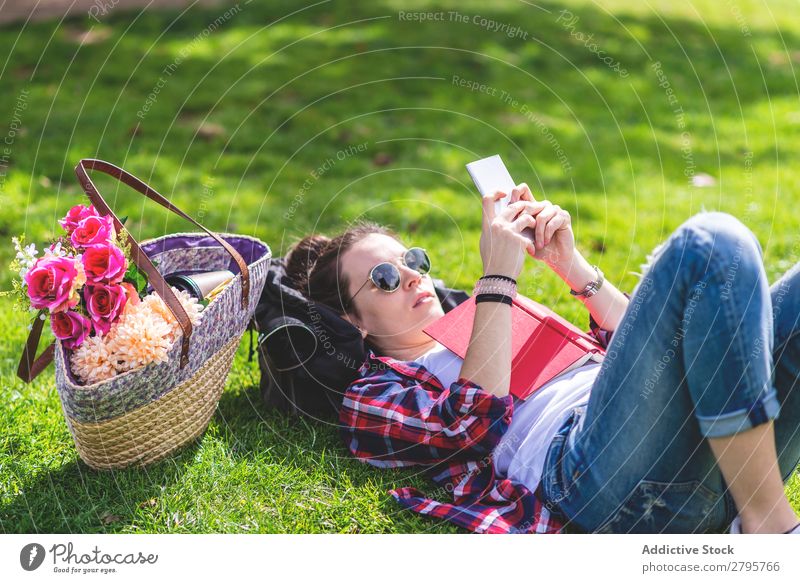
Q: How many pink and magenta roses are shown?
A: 6